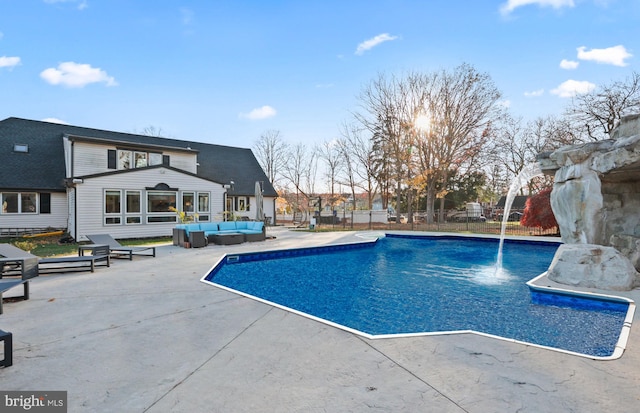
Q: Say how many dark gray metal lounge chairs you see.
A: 4